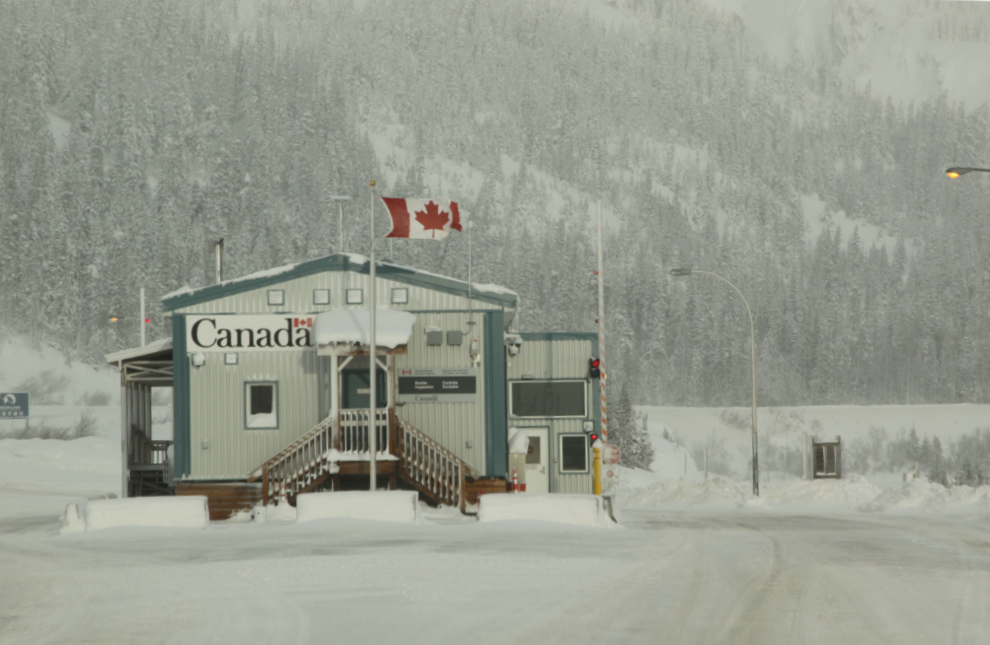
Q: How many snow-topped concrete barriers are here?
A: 3